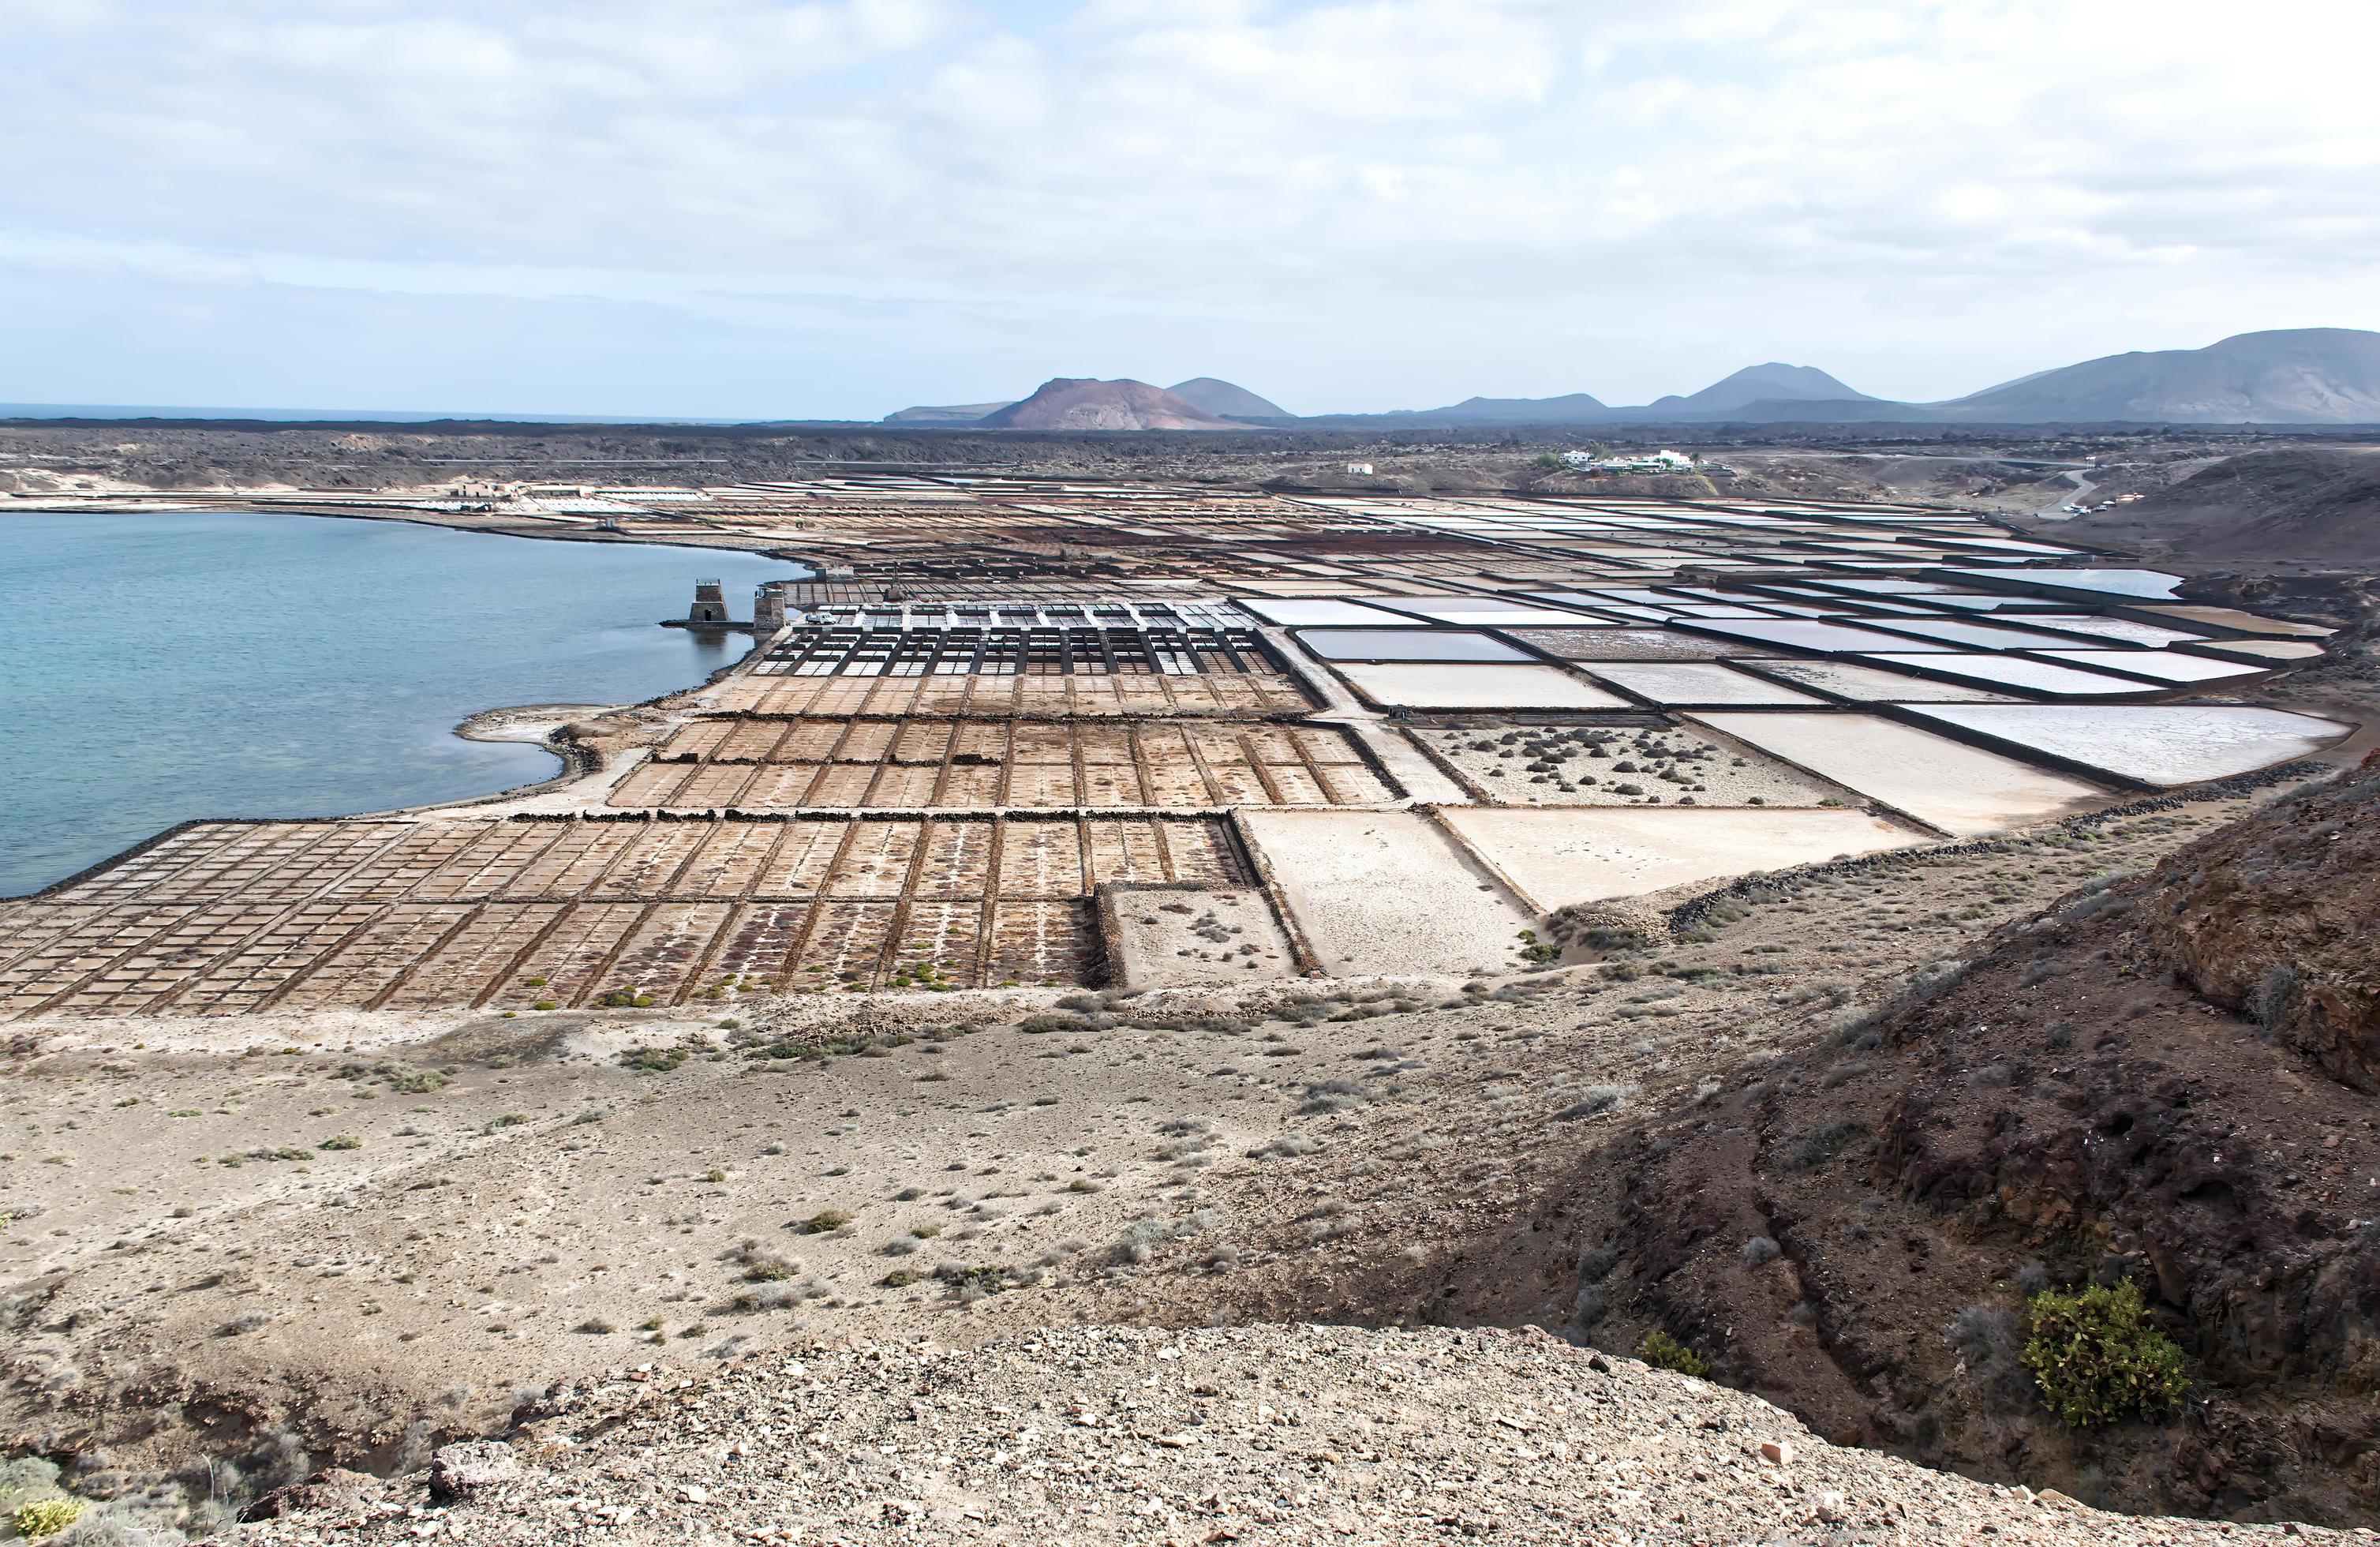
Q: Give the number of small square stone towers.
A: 2